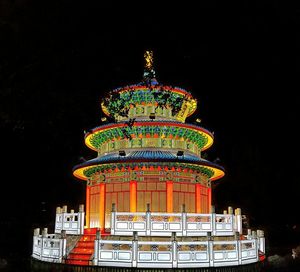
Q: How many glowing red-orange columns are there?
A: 6